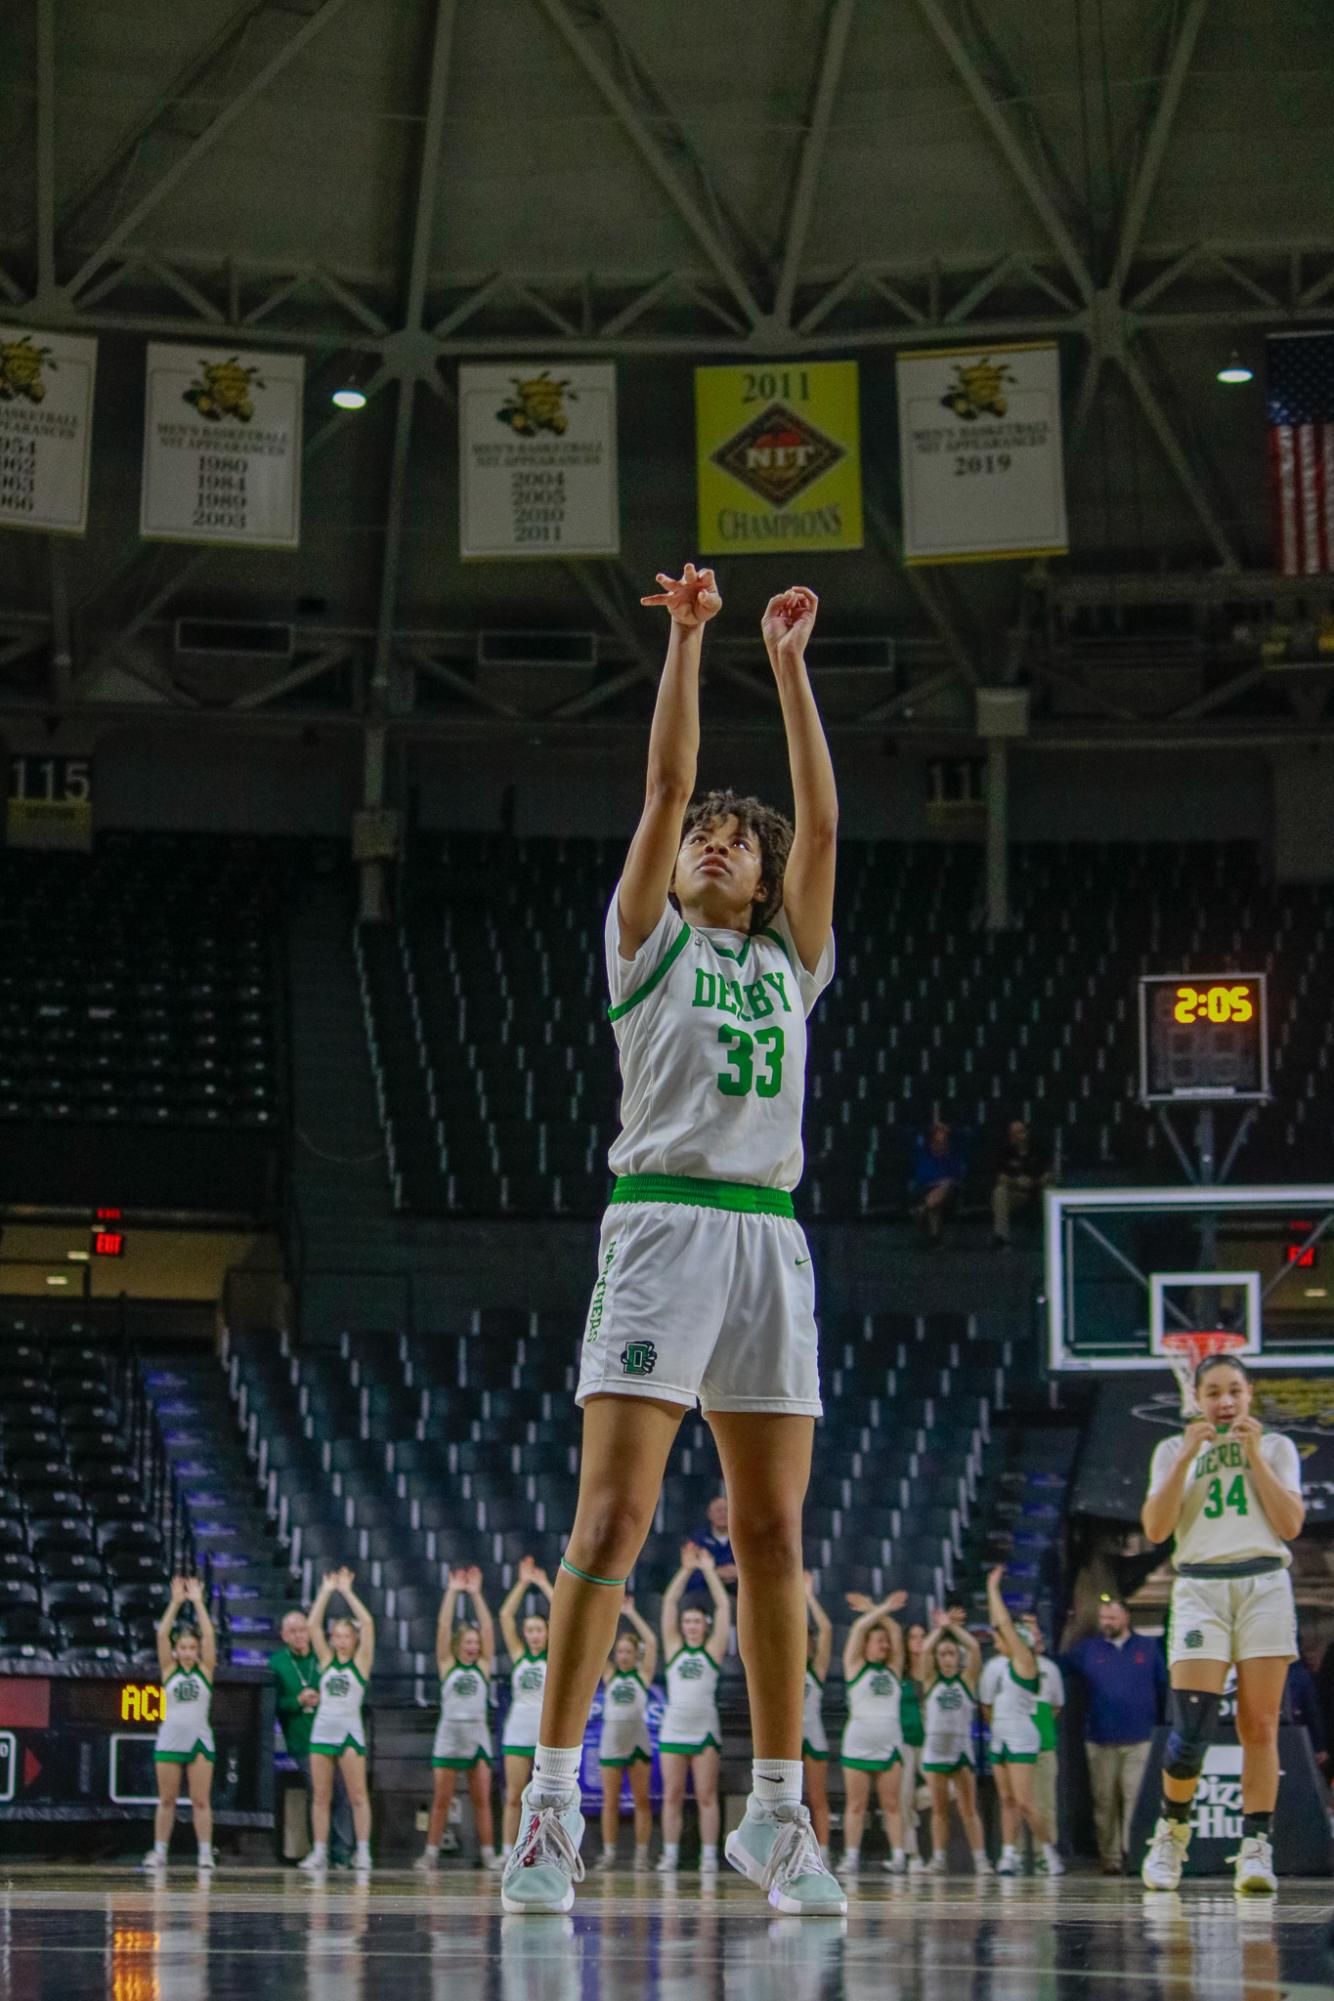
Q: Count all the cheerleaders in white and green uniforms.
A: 10